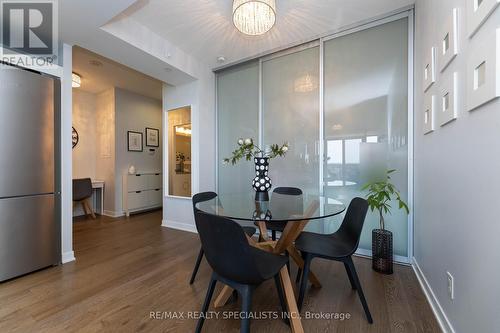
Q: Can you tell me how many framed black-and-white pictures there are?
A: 2